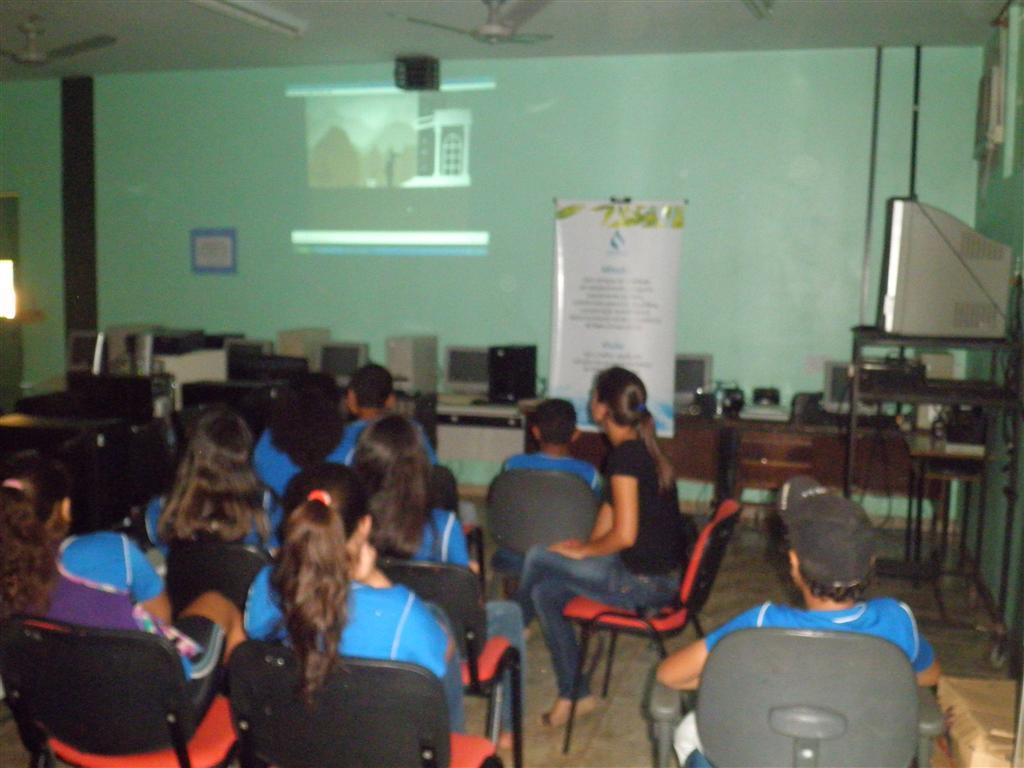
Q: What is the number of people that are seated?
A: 9